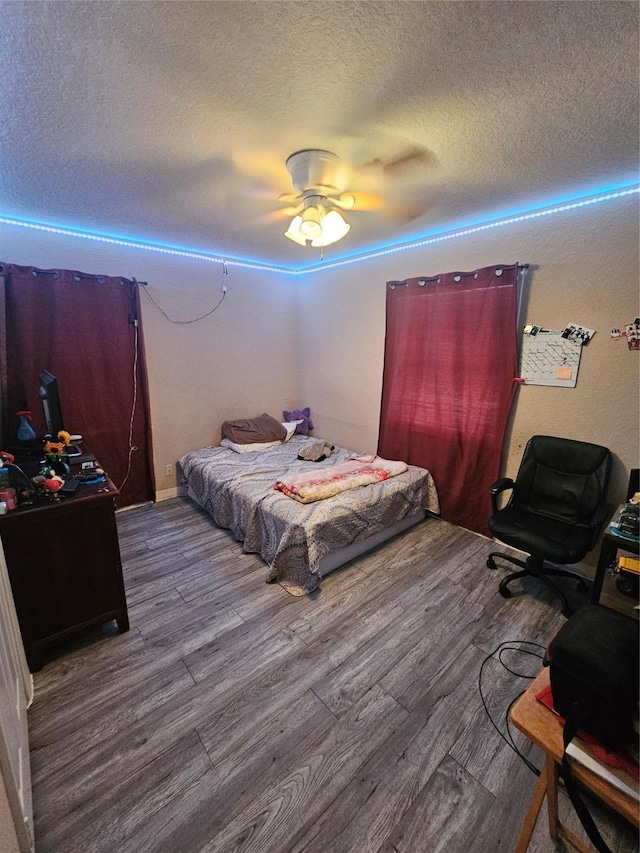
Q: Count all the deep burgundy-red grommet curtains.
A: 2